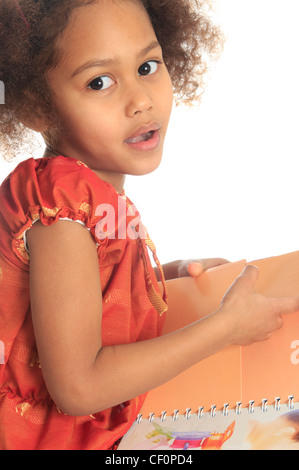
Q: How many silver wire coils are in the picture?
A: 13